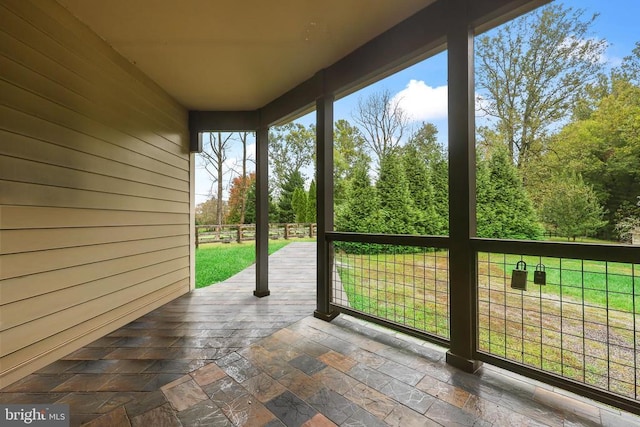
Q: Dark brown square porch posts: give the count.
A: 3